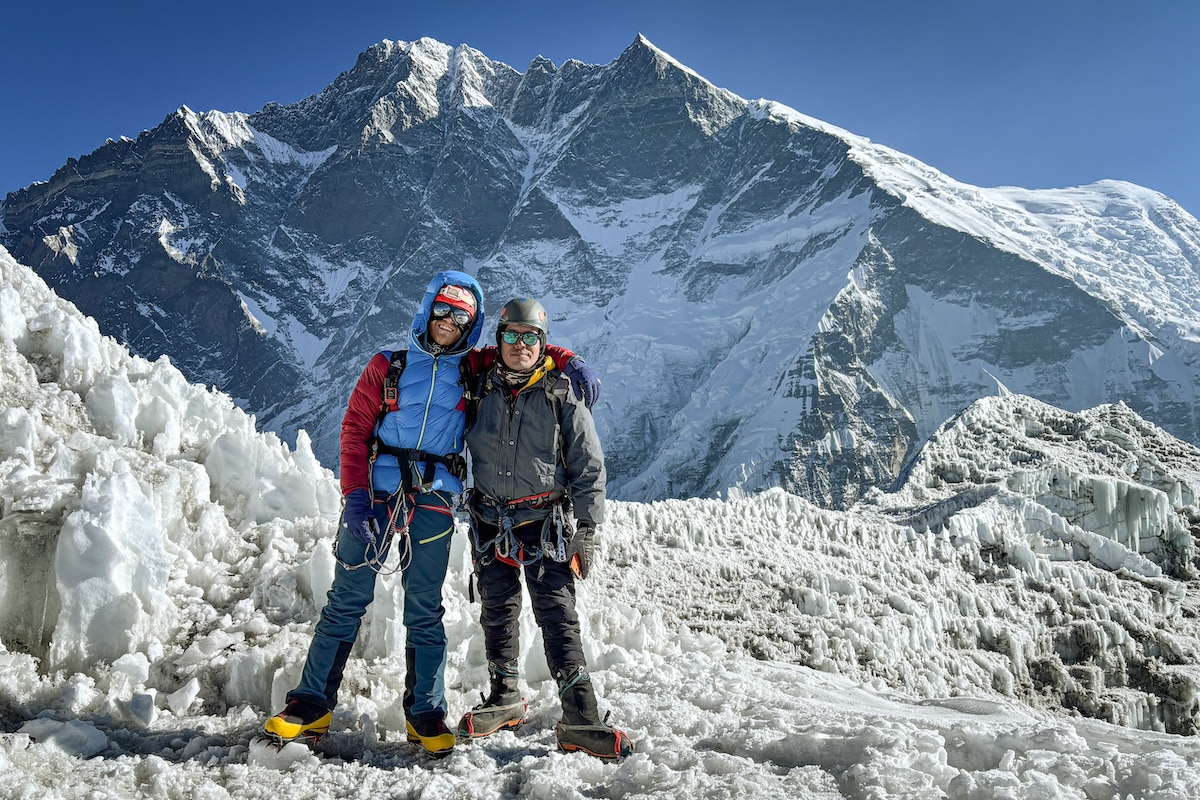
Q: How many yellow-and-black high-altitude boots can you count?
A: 2